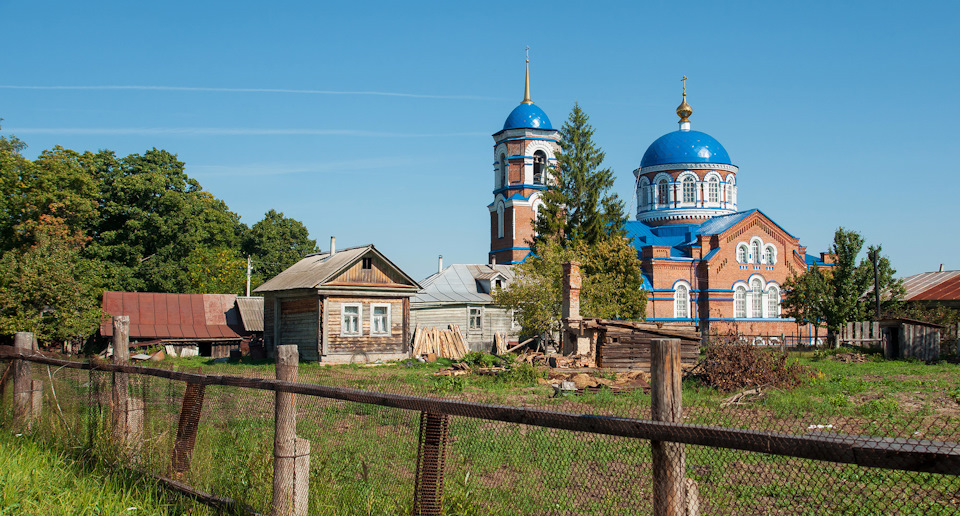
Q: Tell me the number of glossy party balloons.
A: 0